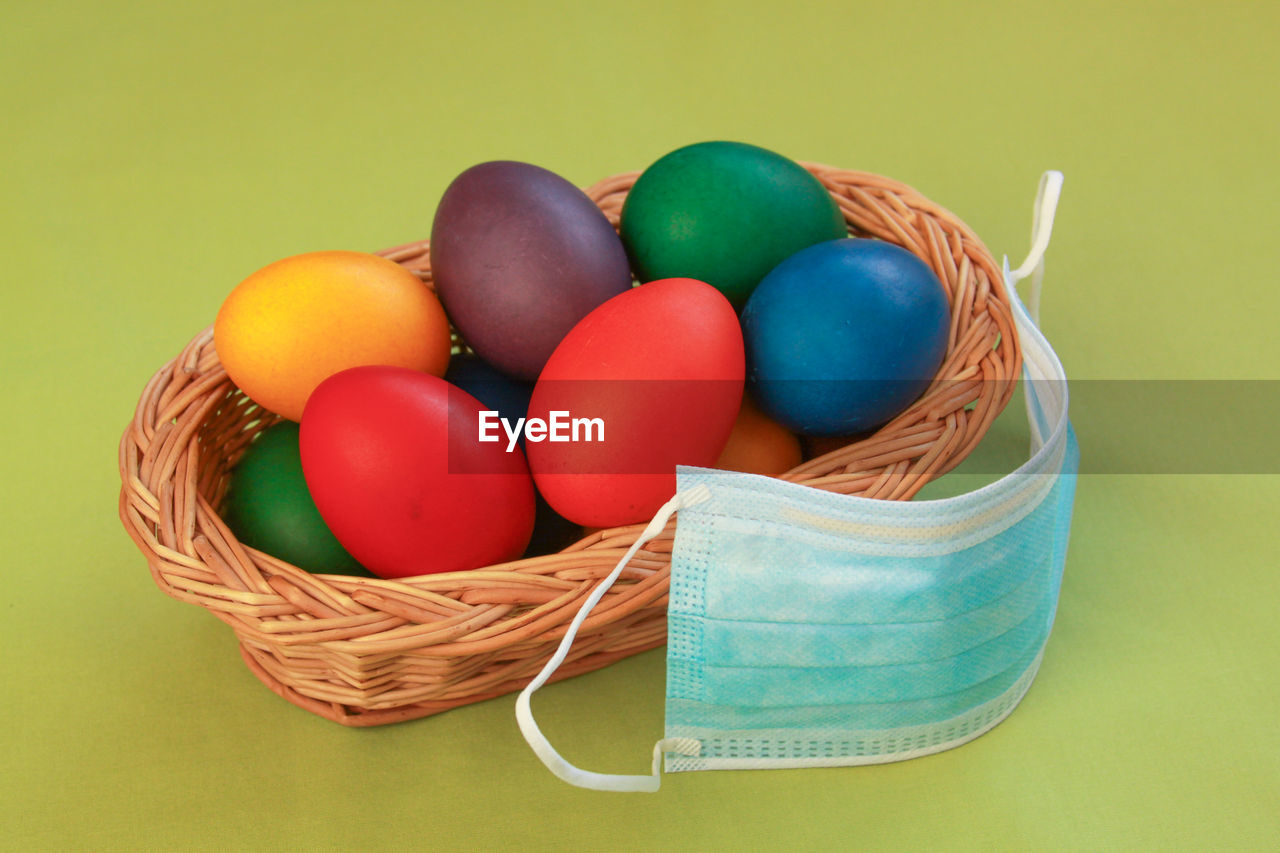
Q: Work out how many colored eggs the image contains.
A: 9